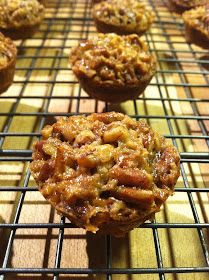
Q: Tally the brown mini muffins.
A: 7